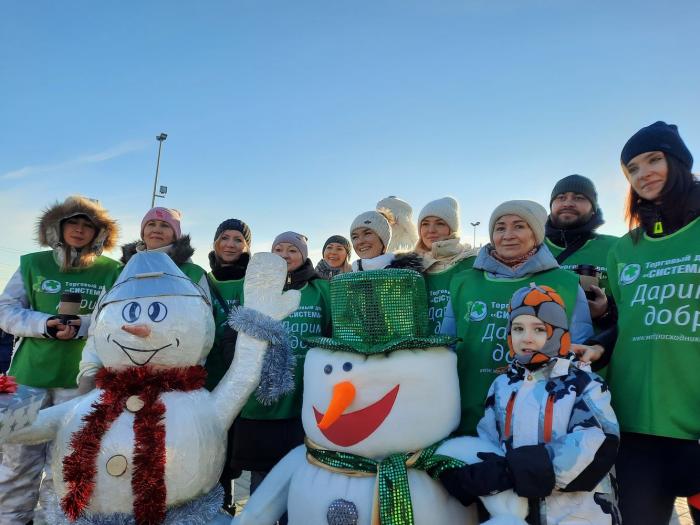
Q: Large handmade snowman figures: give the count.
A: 2